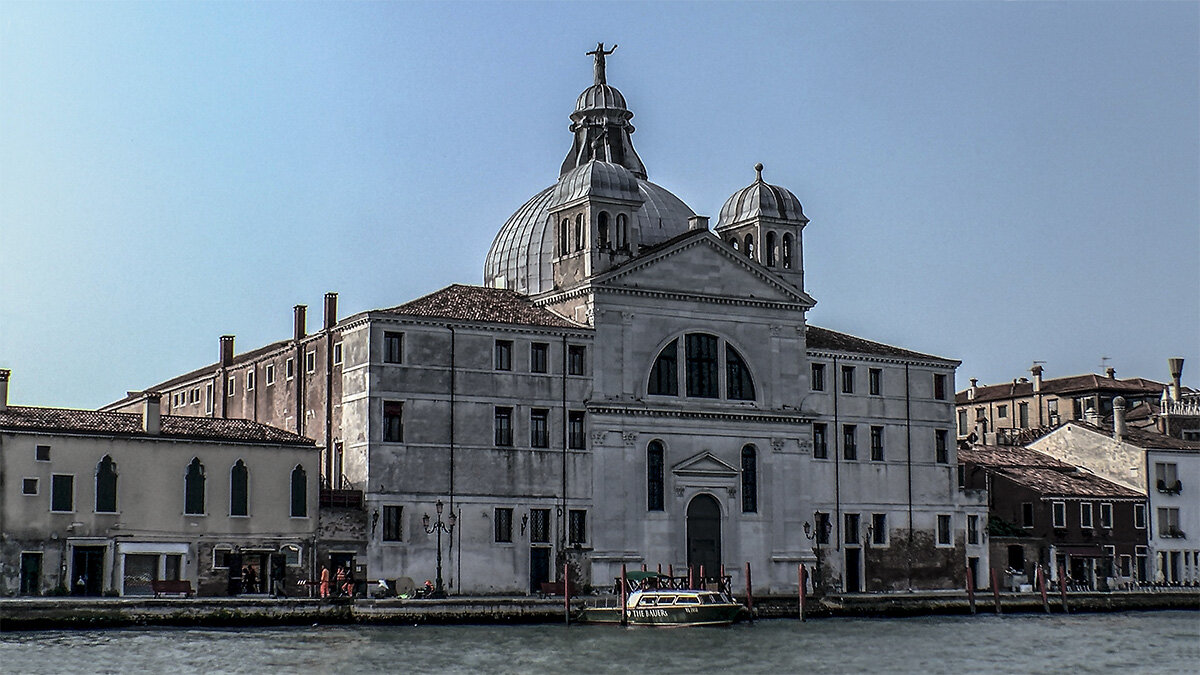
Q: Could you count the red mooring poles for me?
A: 14